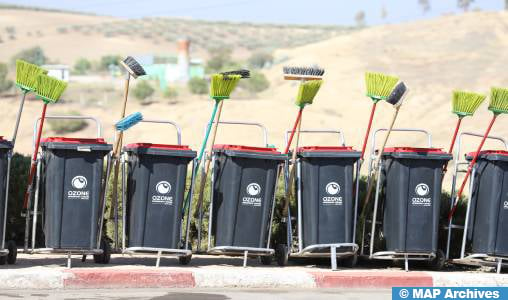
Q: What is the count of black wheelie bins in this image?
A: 7